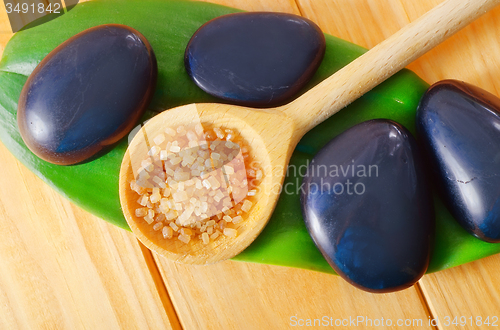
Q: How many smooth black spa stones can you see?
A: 4